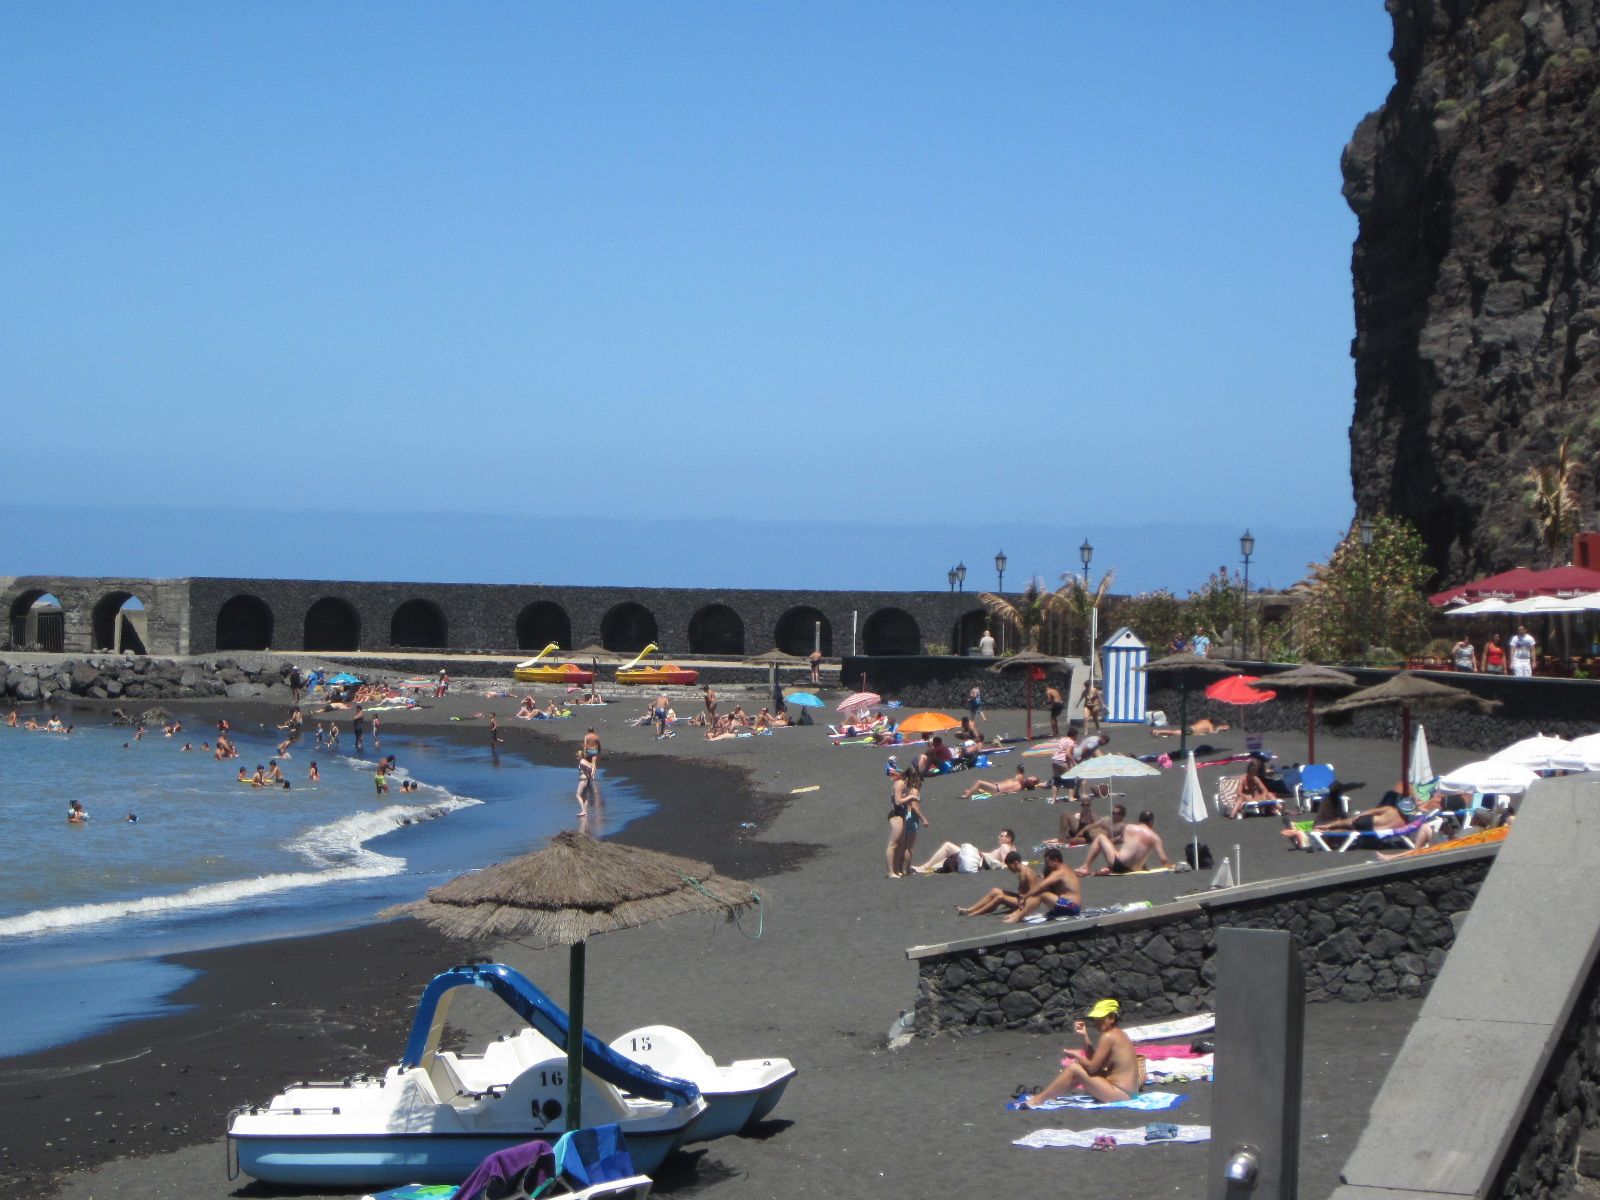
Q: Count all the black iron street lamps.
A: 6